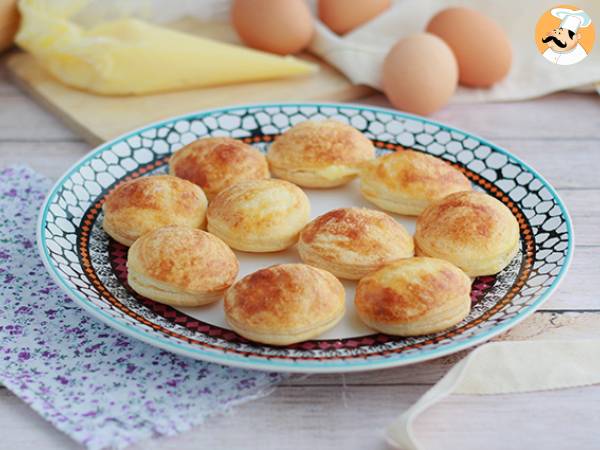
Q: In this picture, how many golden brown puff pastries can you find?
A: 10